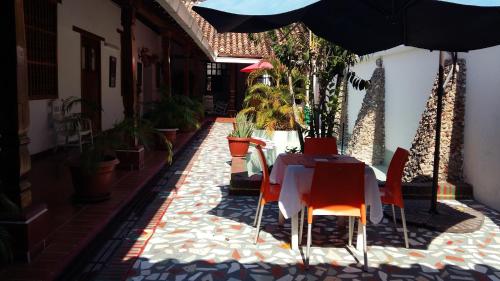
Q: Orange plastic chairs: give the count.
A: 4